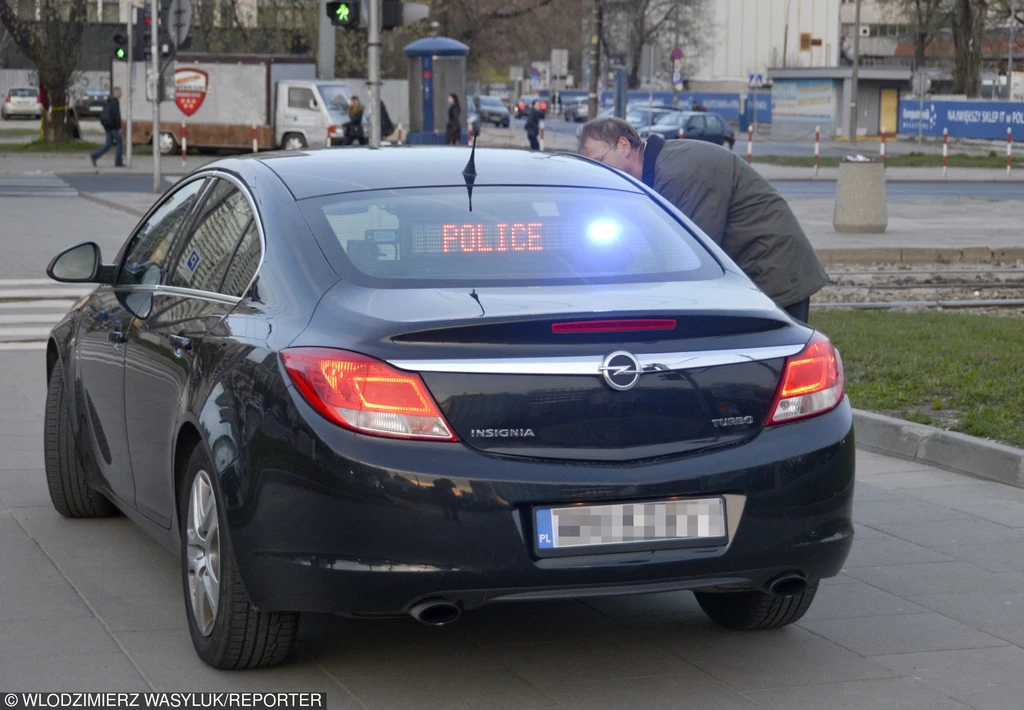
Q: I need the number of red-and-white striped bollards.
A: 12